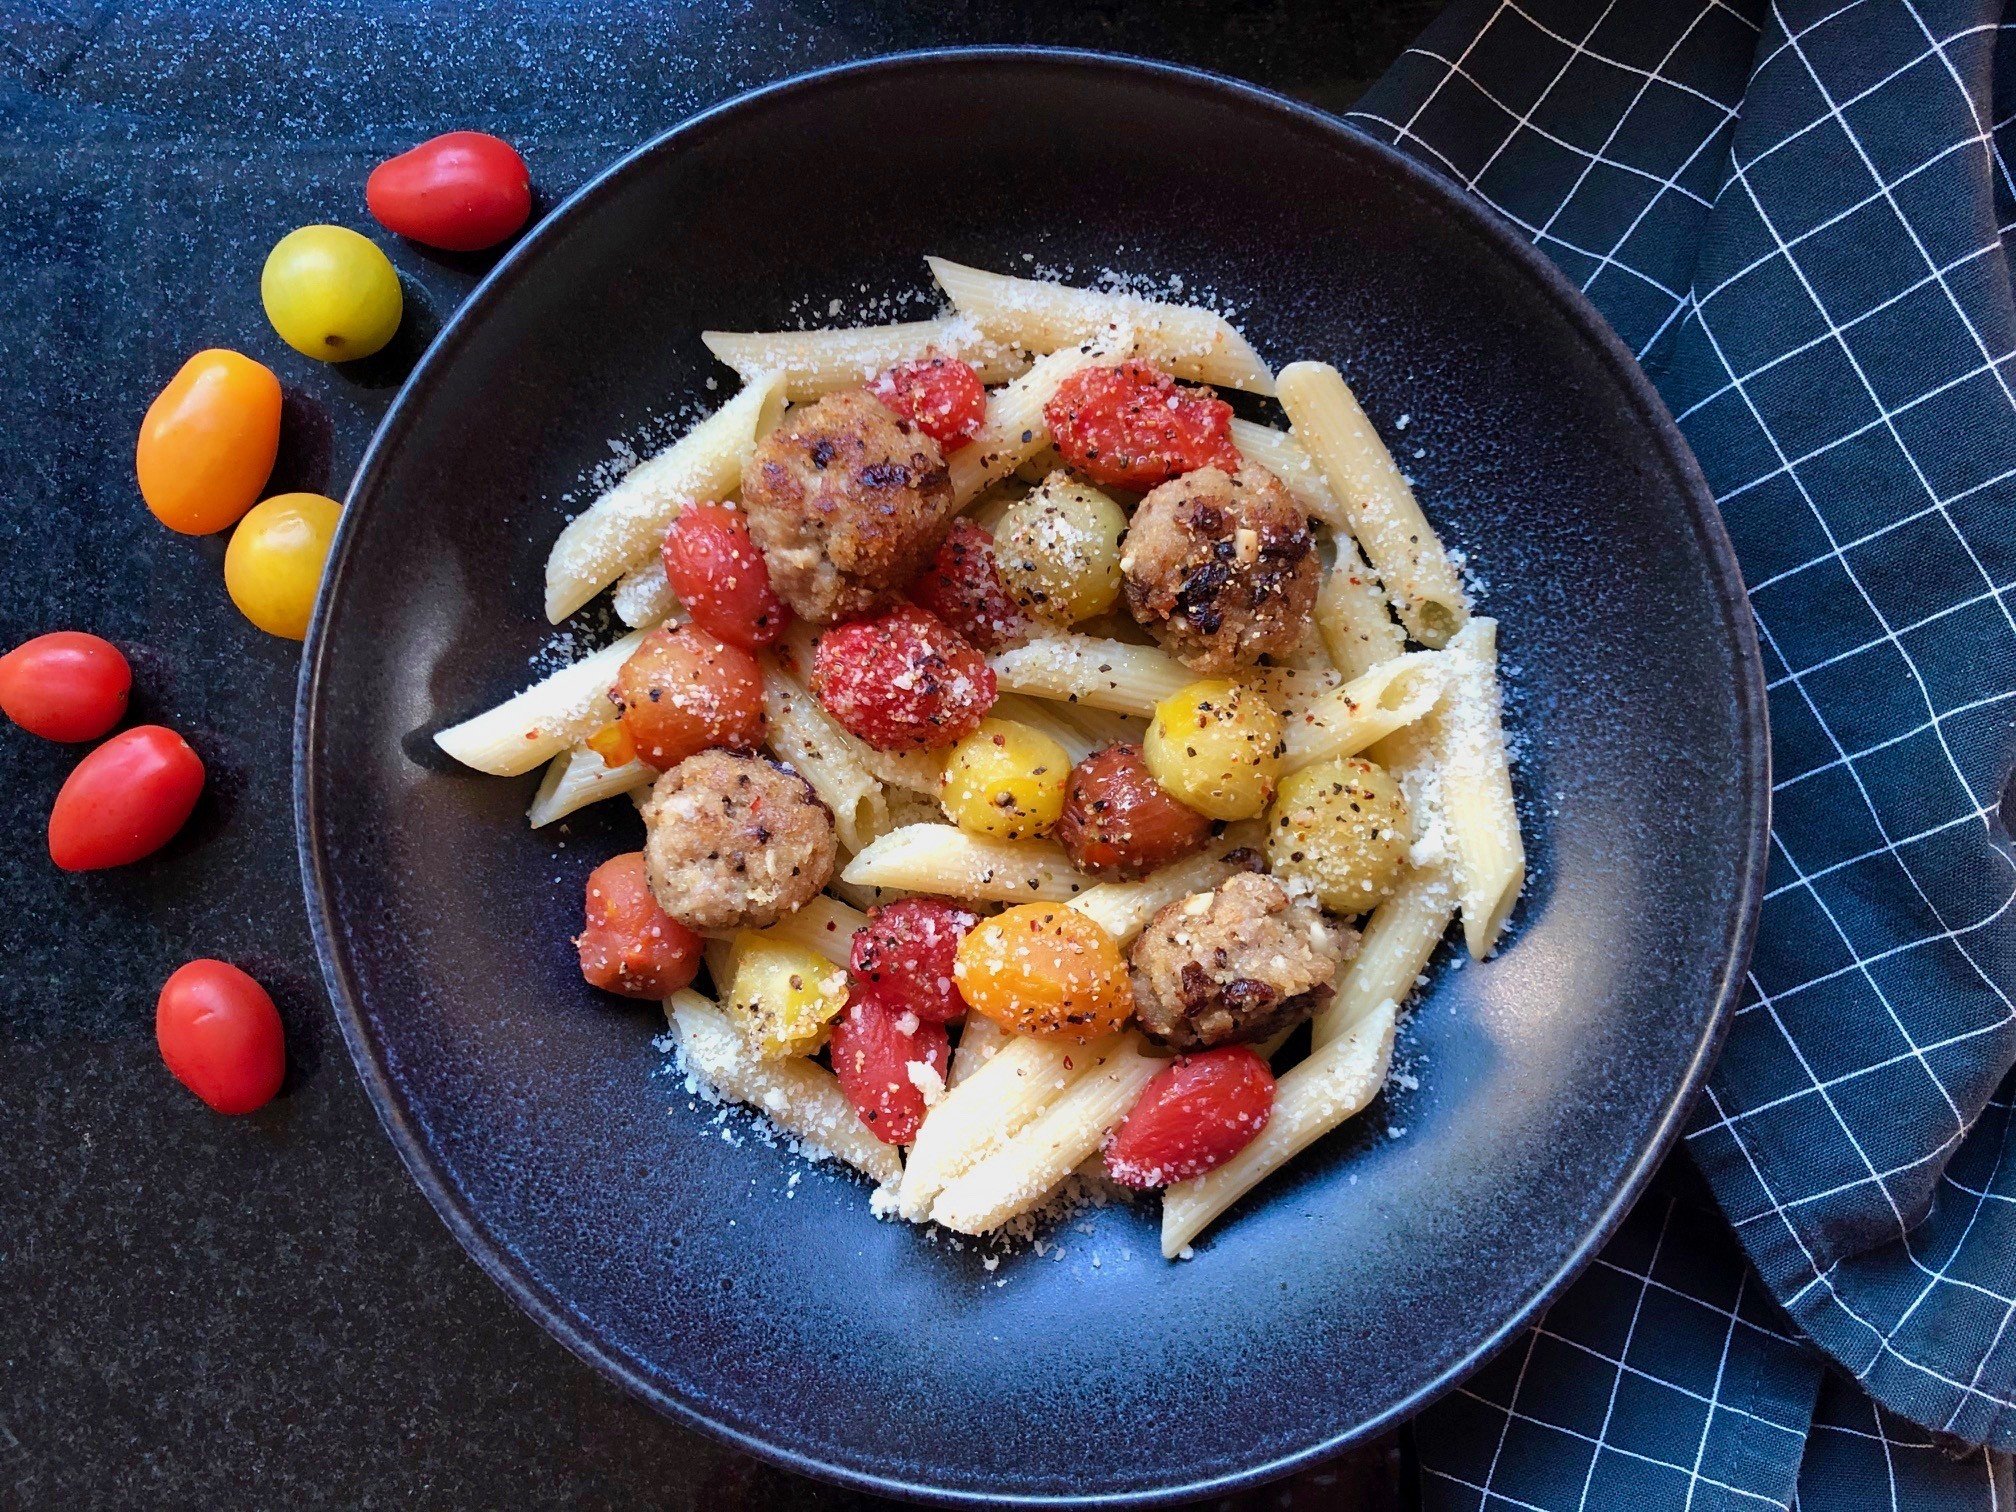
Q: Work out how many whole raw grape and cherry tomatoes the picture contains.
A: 7